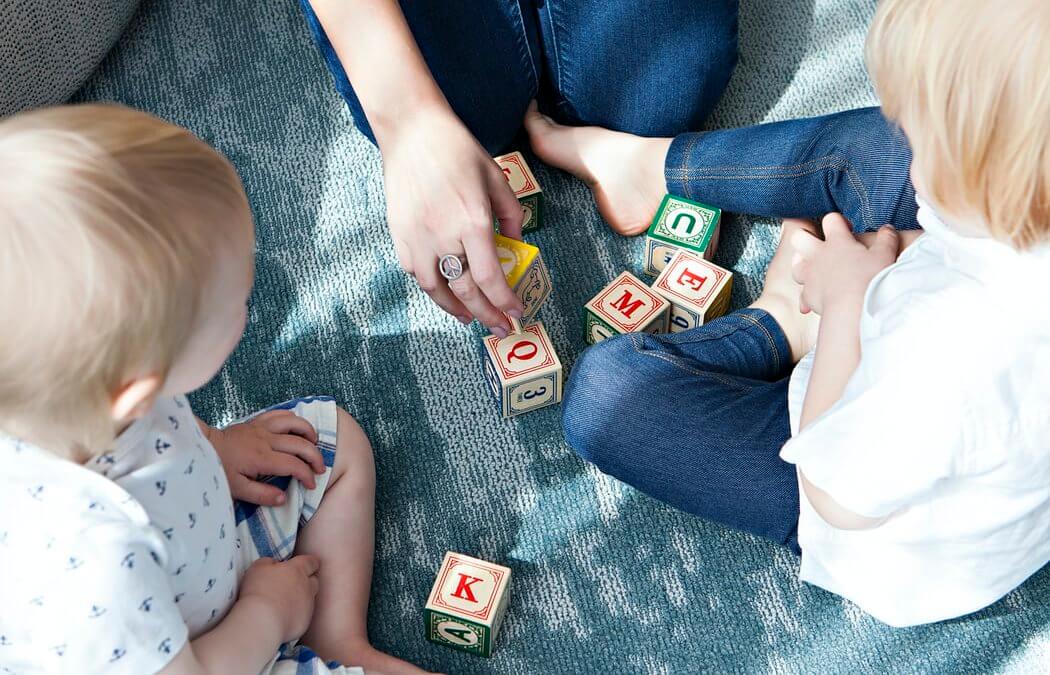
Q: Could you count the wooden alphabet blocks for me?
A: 7